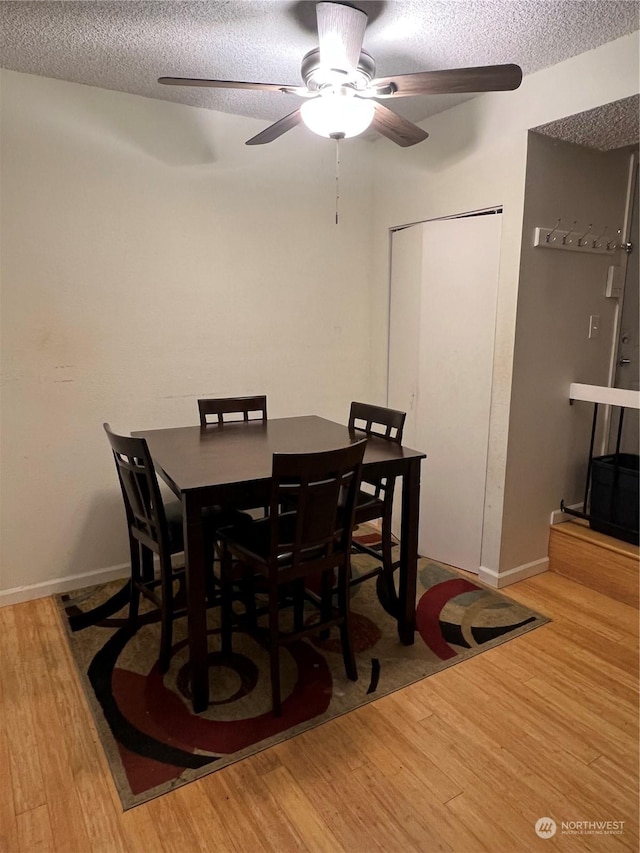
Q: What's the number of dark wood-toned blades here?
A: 4